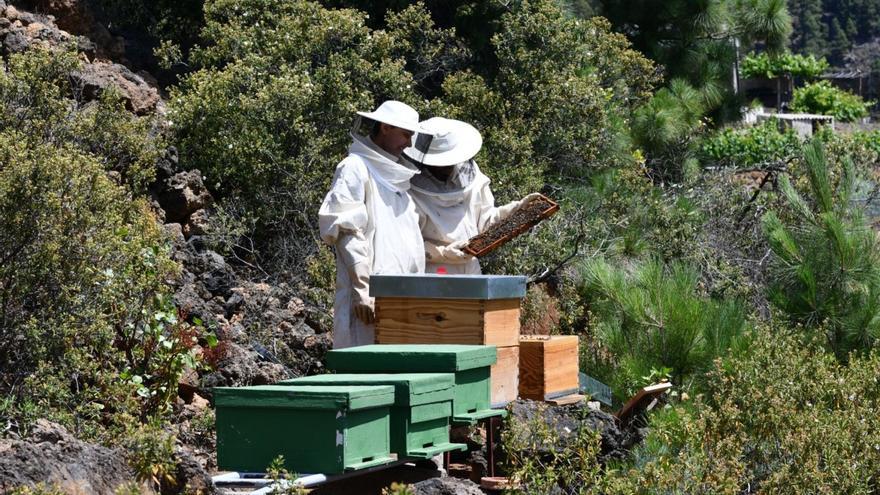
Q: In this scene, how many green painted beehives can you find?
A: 3